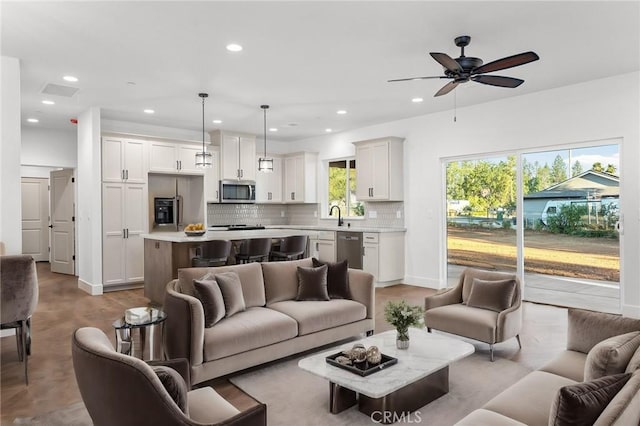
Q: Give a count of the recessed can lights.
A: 10